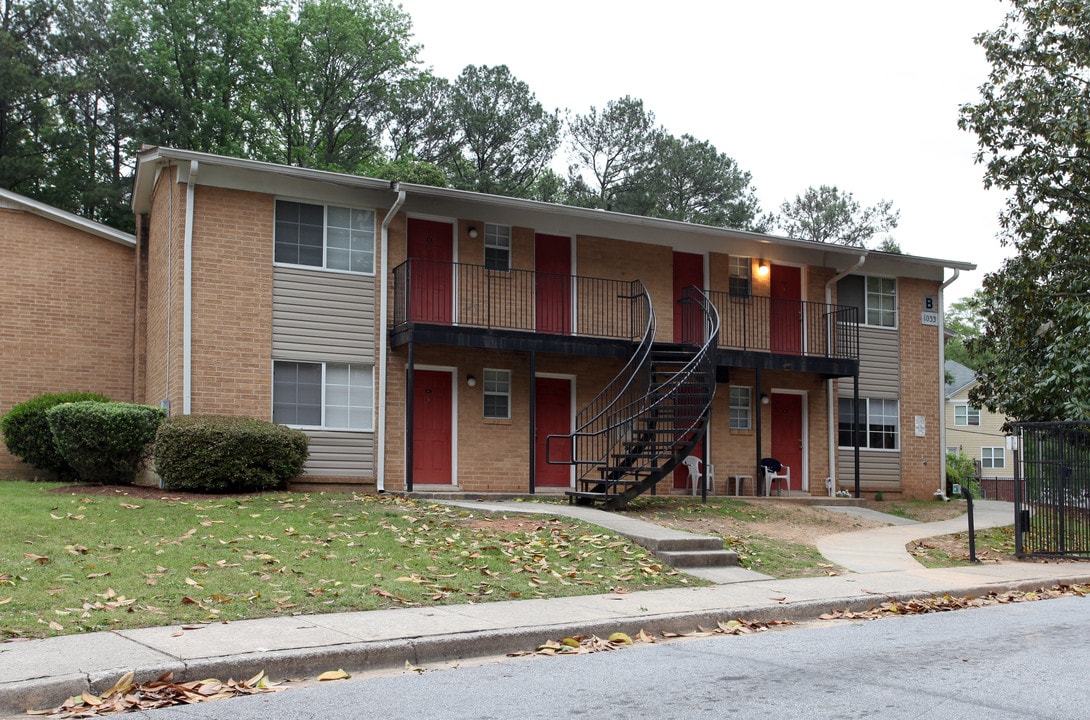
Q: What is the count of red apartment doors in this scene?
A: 8